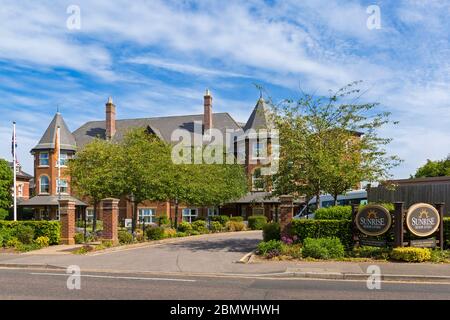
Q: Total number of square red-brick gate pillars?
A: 3